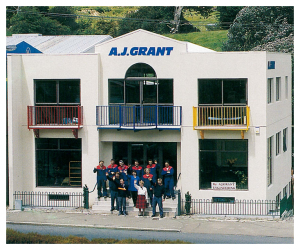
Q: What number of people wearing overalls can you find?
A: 7